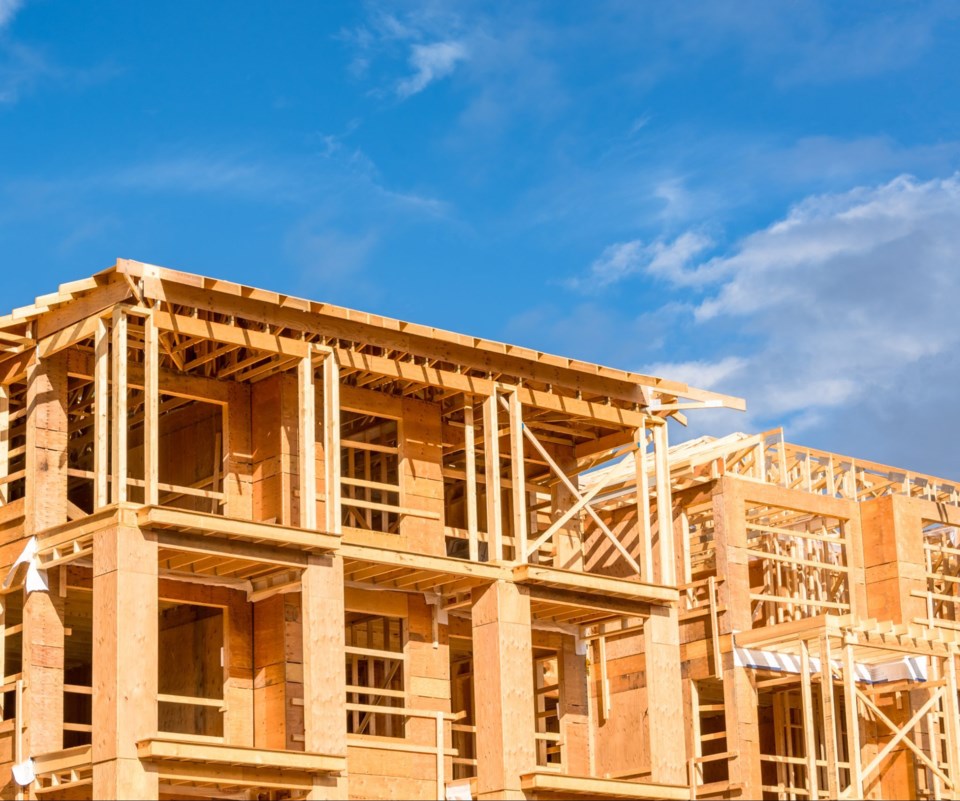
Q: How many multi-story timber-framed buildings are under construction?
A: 2